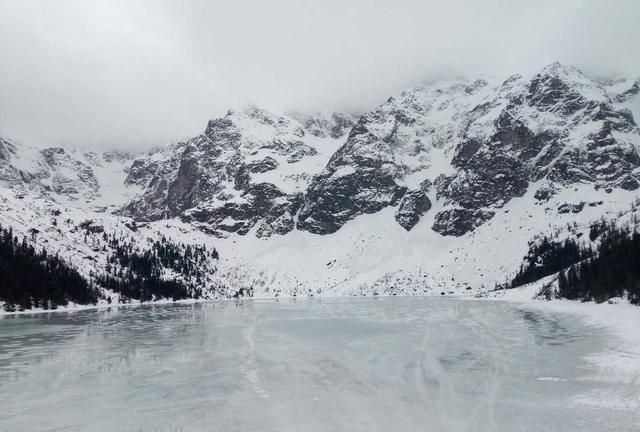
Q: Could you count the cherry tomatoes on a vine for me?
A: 0